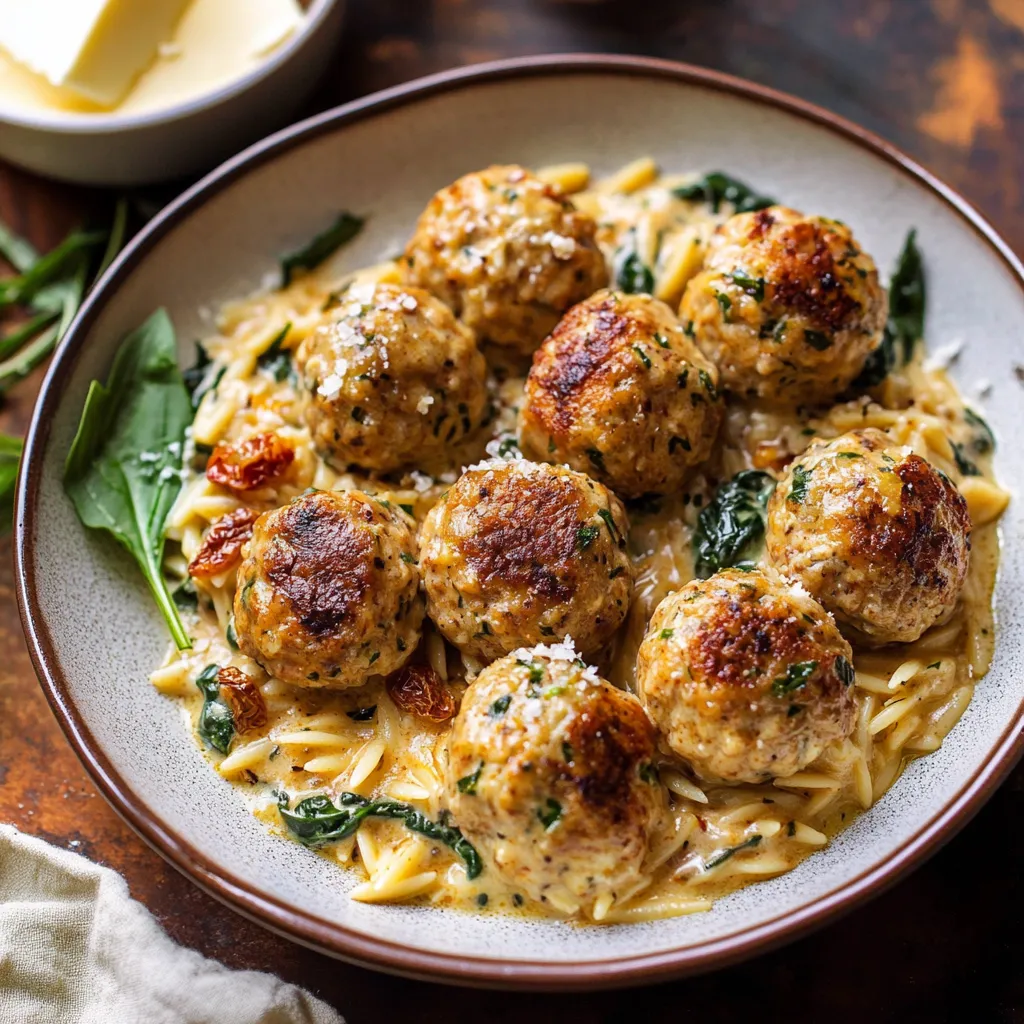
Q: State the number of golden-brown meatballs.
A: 9